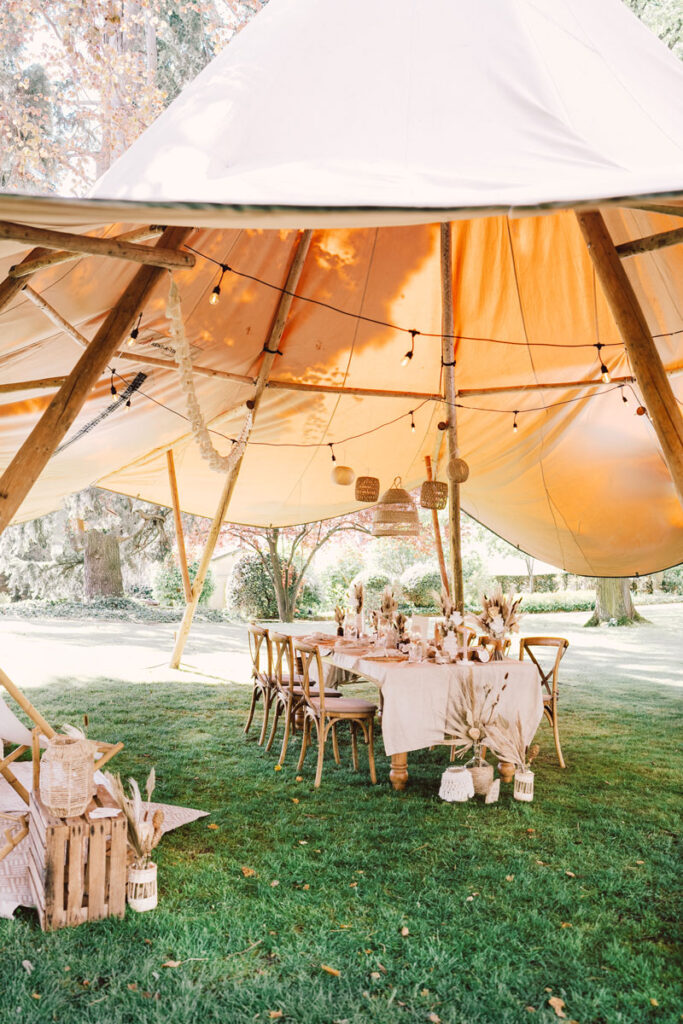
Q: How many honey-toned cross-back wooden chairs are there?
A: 6